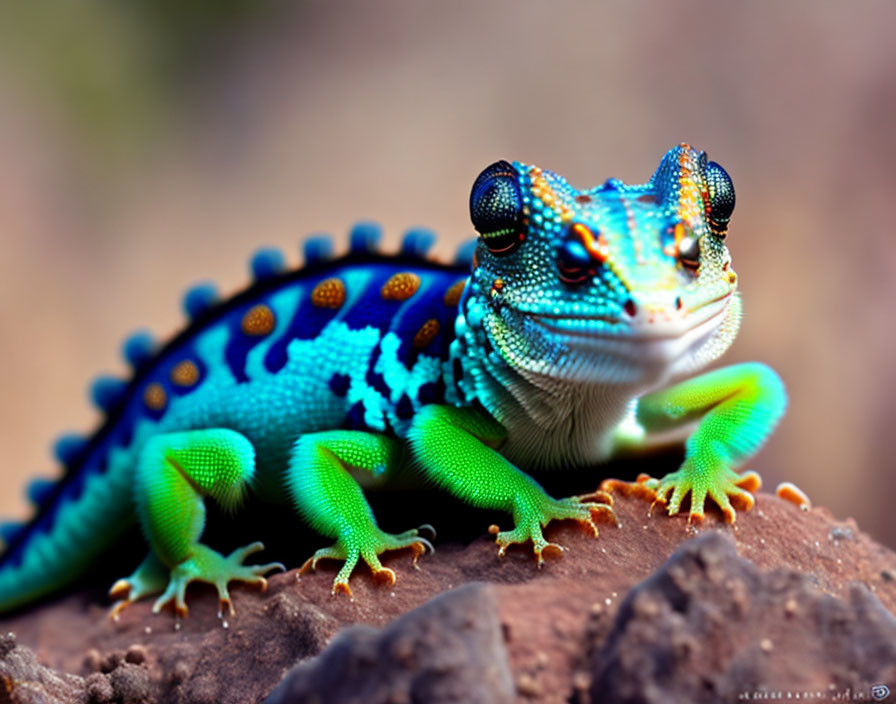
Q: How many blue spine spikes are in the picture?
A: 11